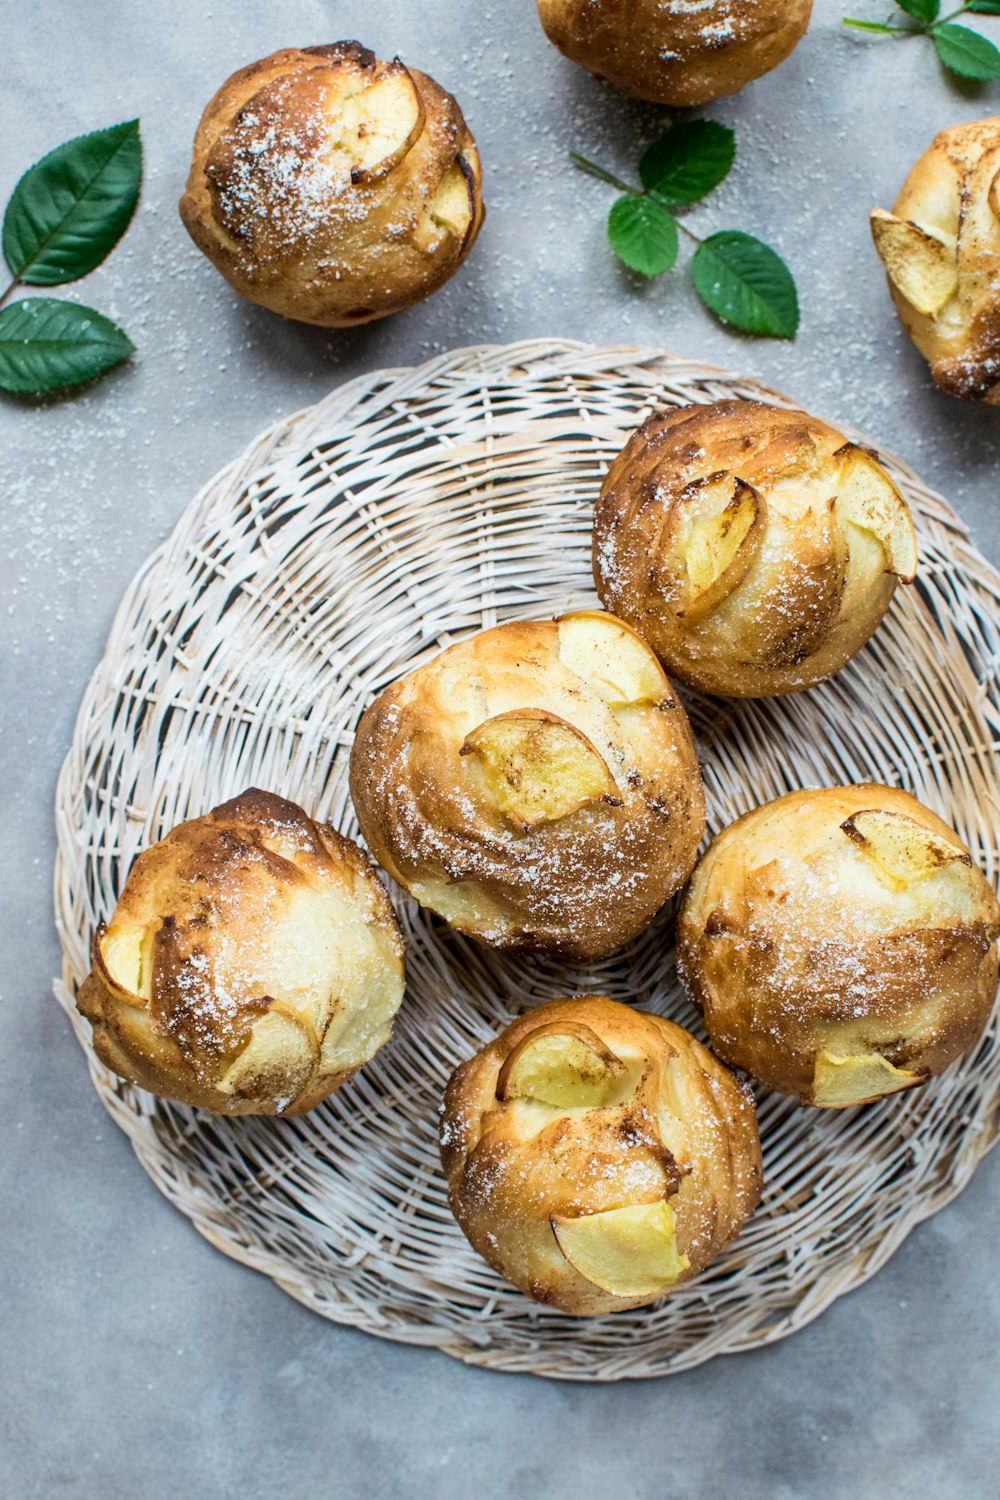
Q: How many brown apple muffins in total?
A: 8